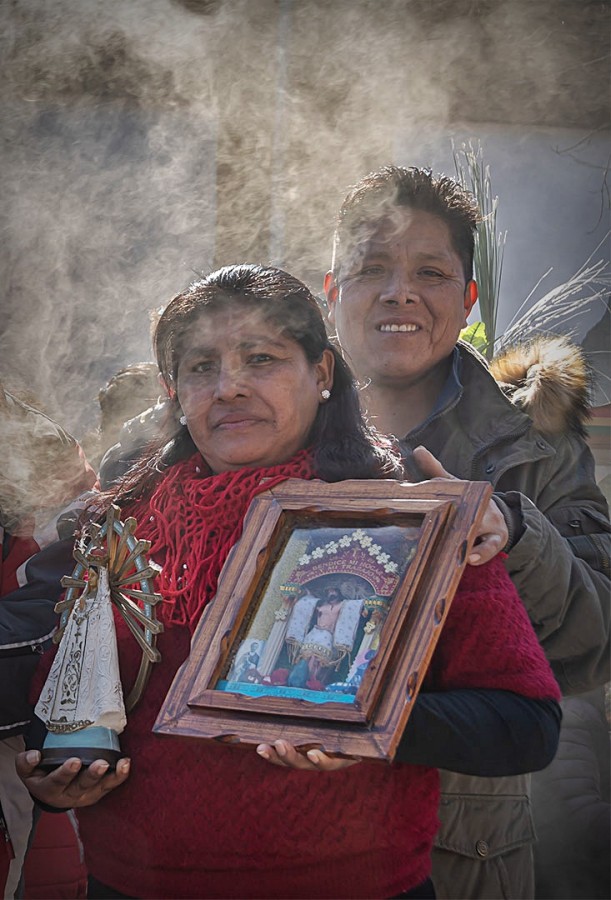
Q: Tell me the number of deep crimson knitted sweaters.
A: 1